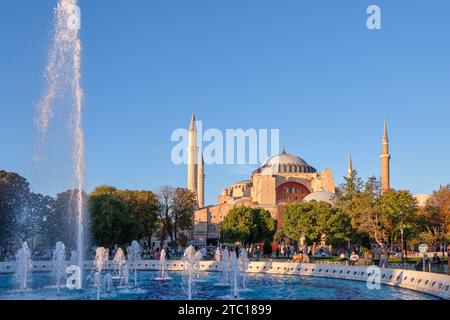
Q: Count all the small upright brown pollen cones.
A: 0